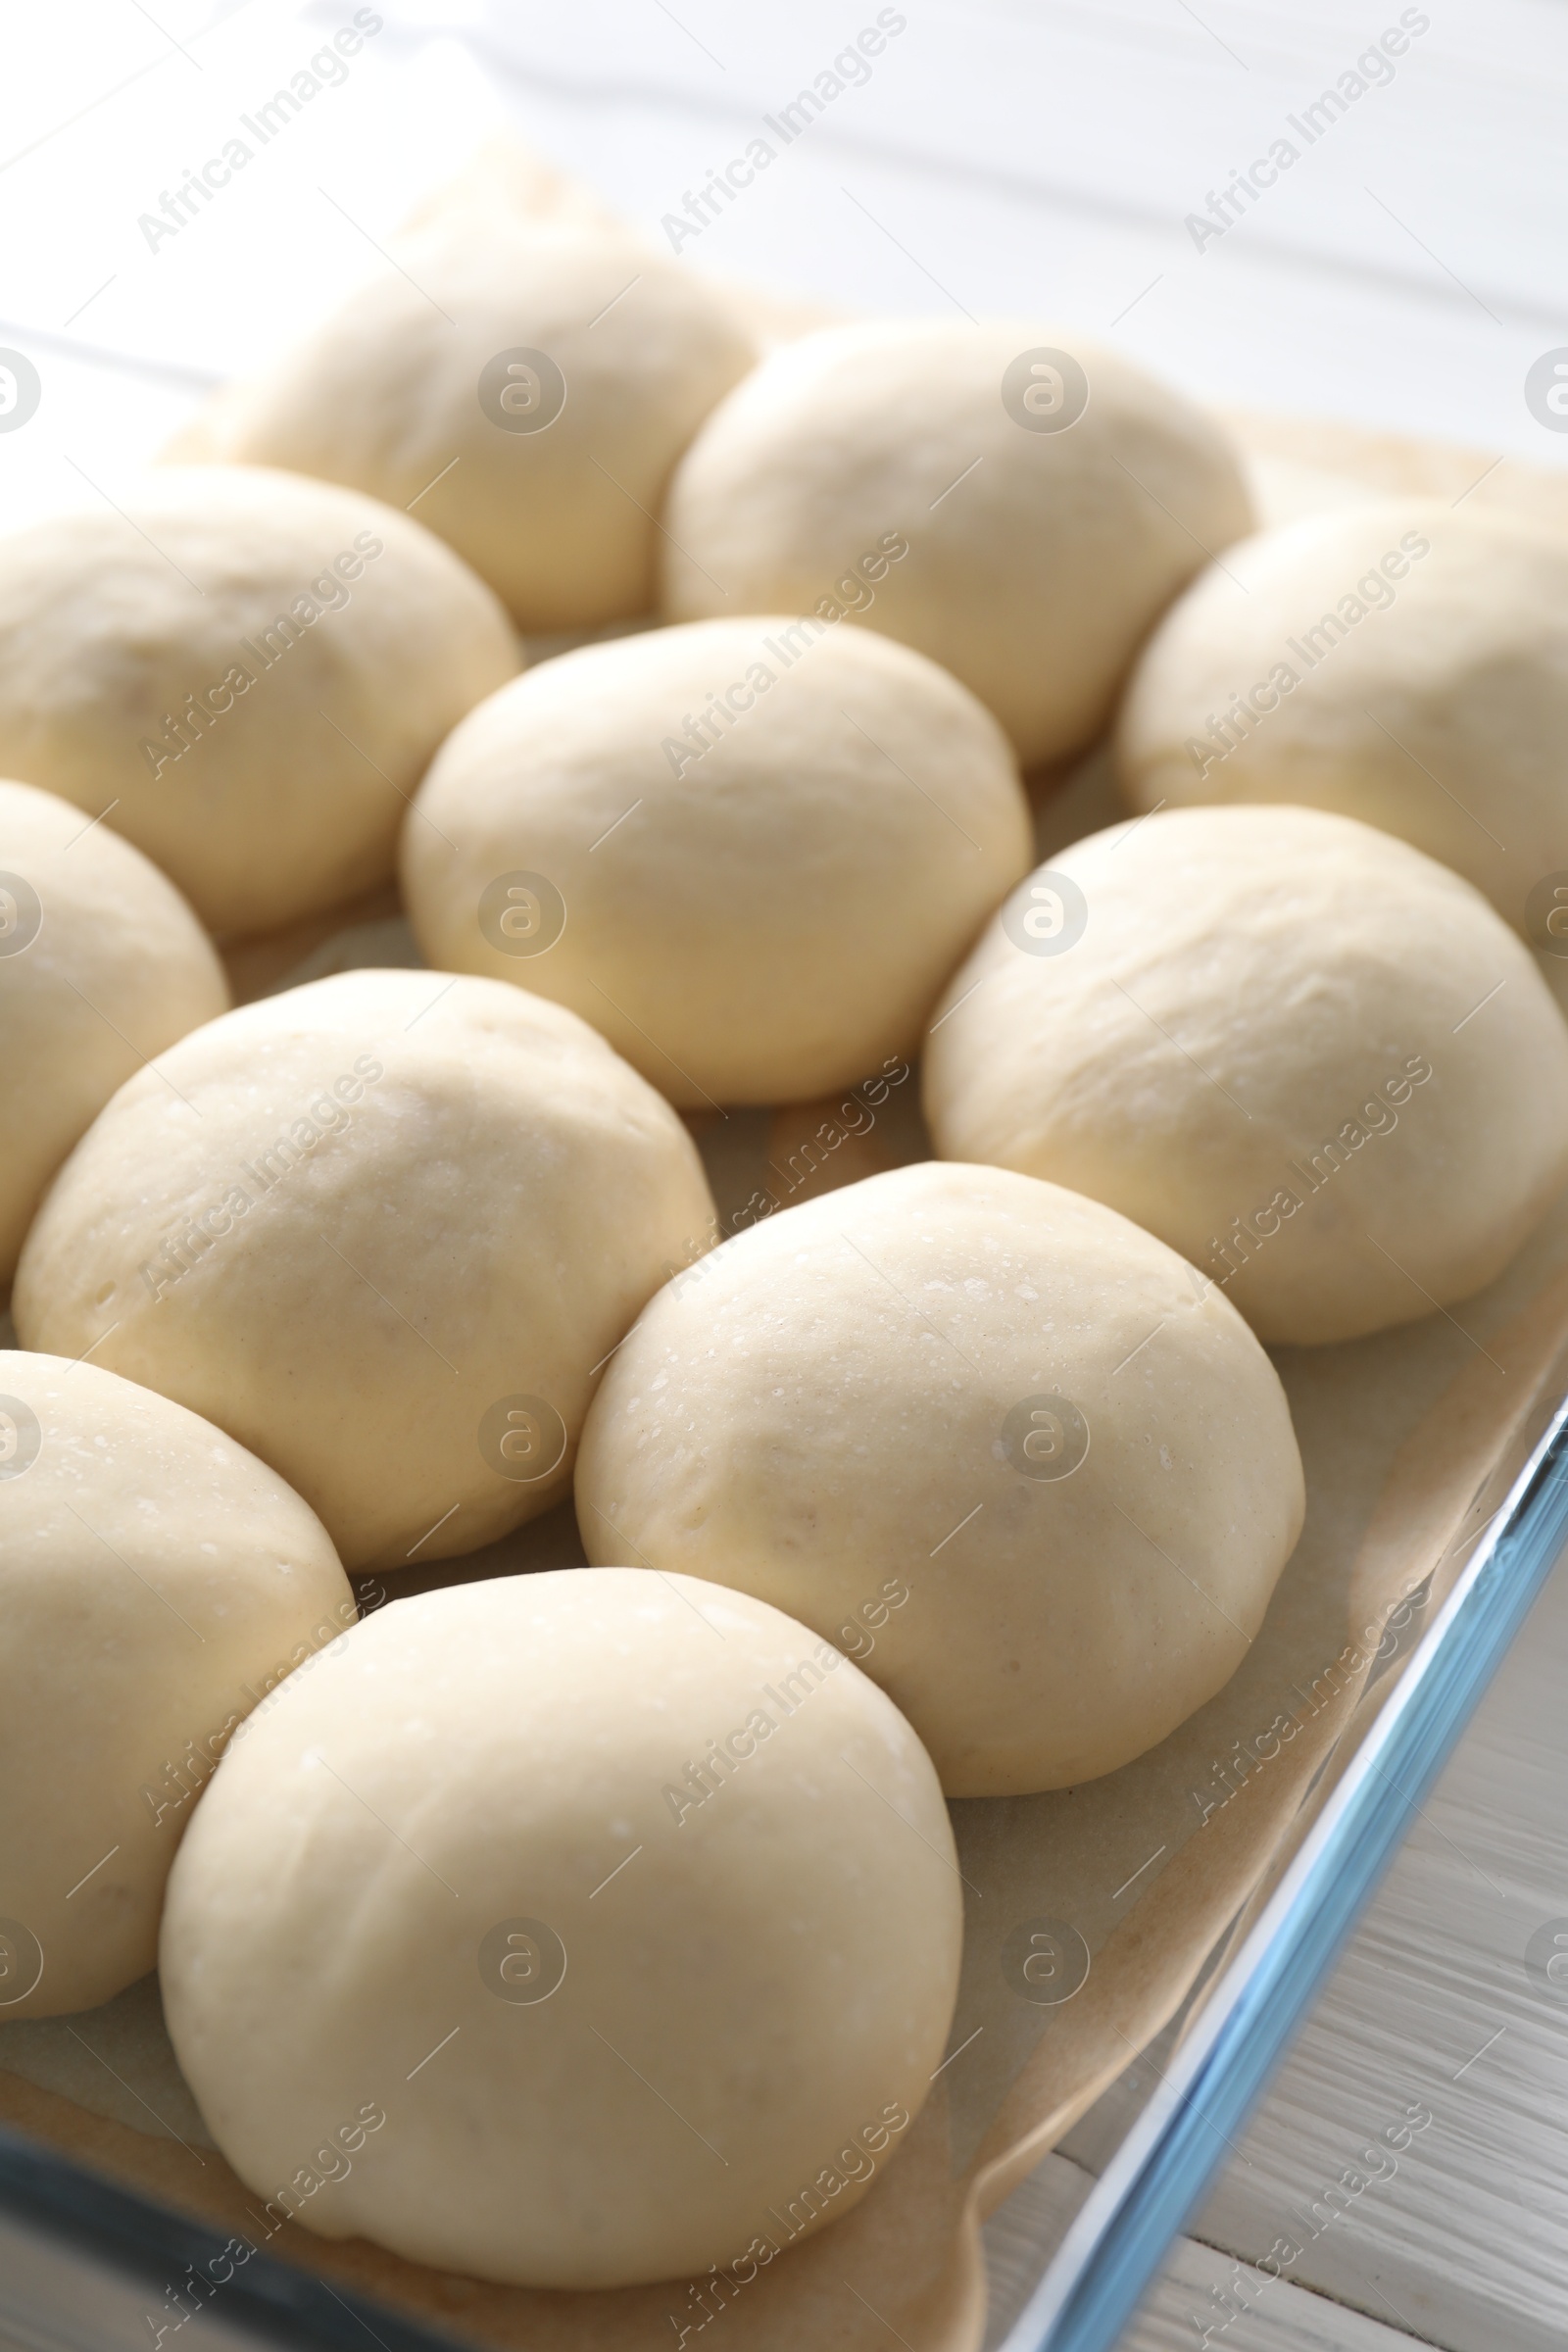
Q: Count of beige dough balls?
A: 11